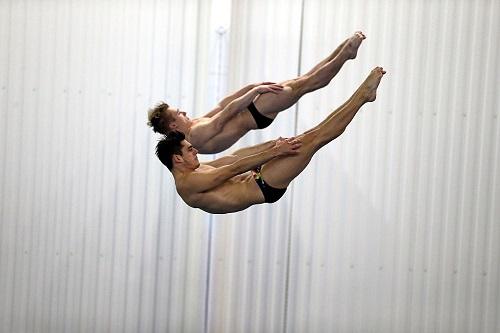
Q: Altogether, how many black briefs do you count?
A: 2